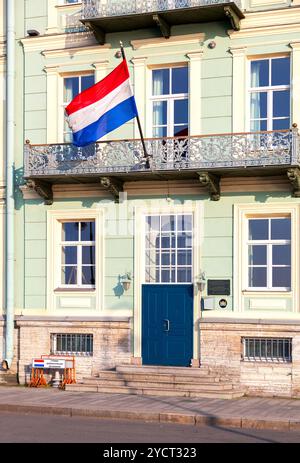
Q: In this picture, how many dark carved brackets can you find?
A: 7